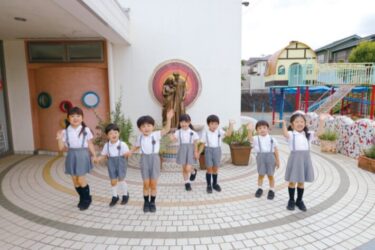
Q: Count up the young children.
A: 7